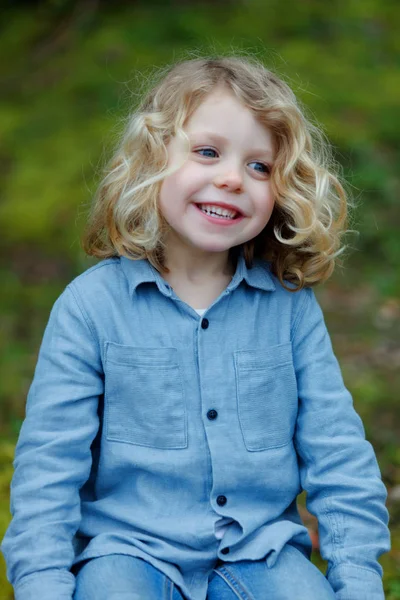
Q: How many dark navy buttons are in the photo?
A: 4